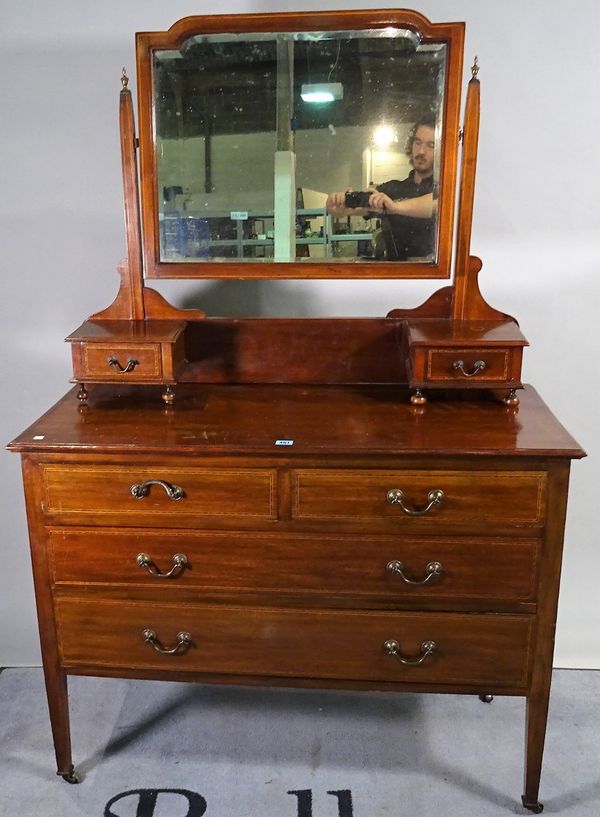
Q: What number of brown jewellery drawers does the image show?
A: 2